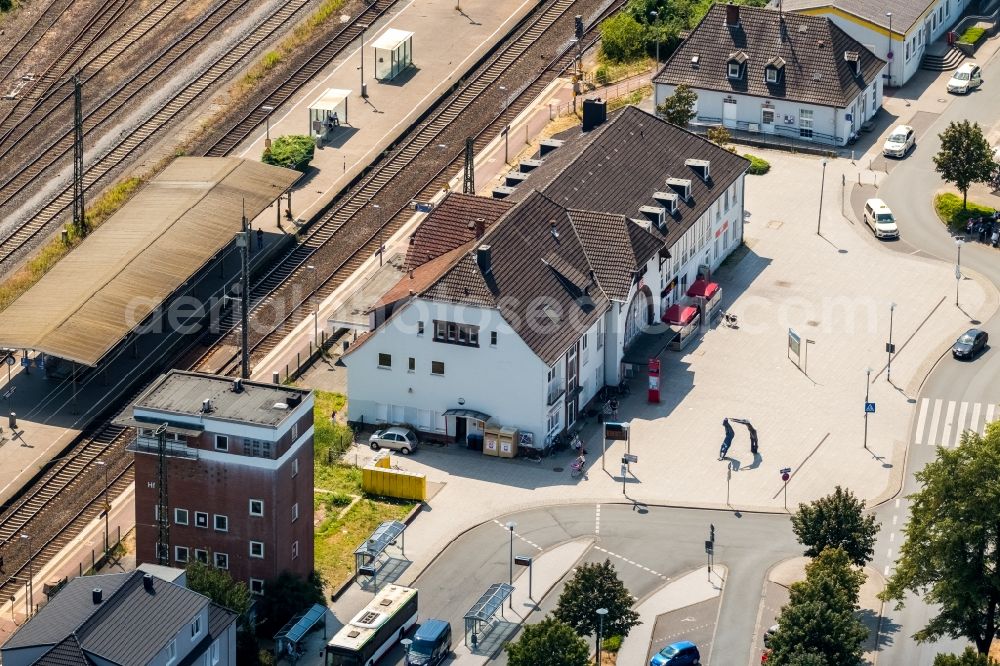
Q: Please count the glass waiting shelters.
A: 5